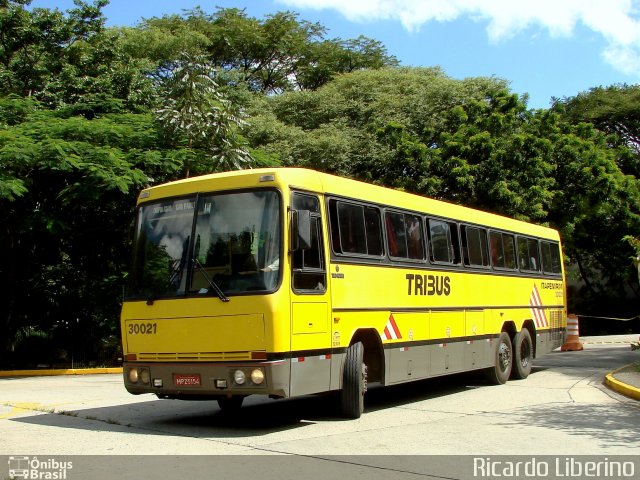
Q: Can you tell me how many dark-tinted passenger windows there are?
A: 7